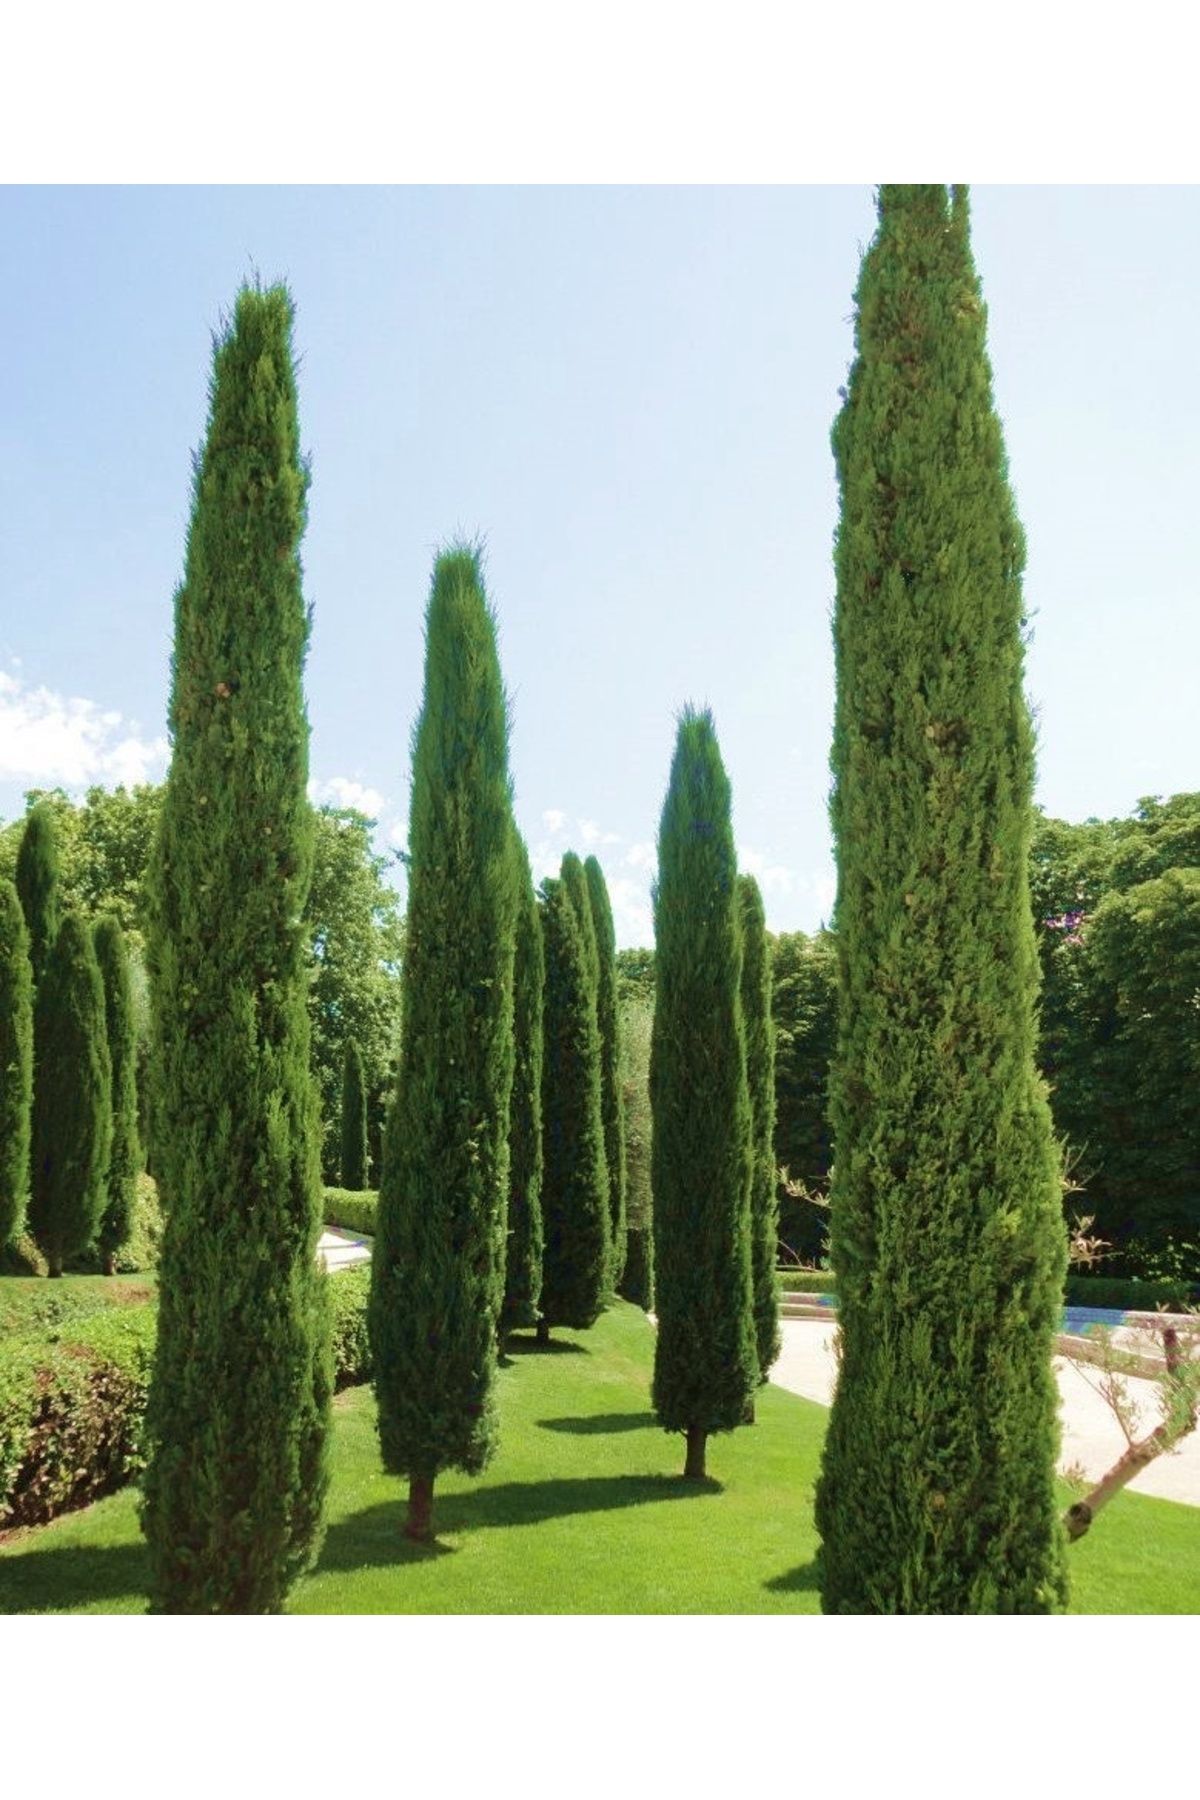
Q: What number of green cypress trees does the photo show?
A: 14